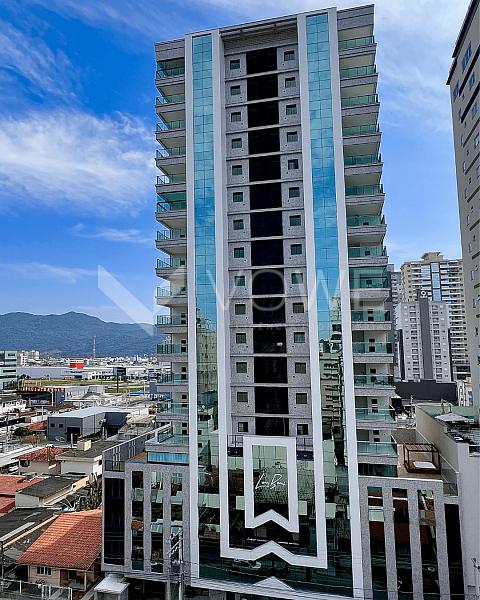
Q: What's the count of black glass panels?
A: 14